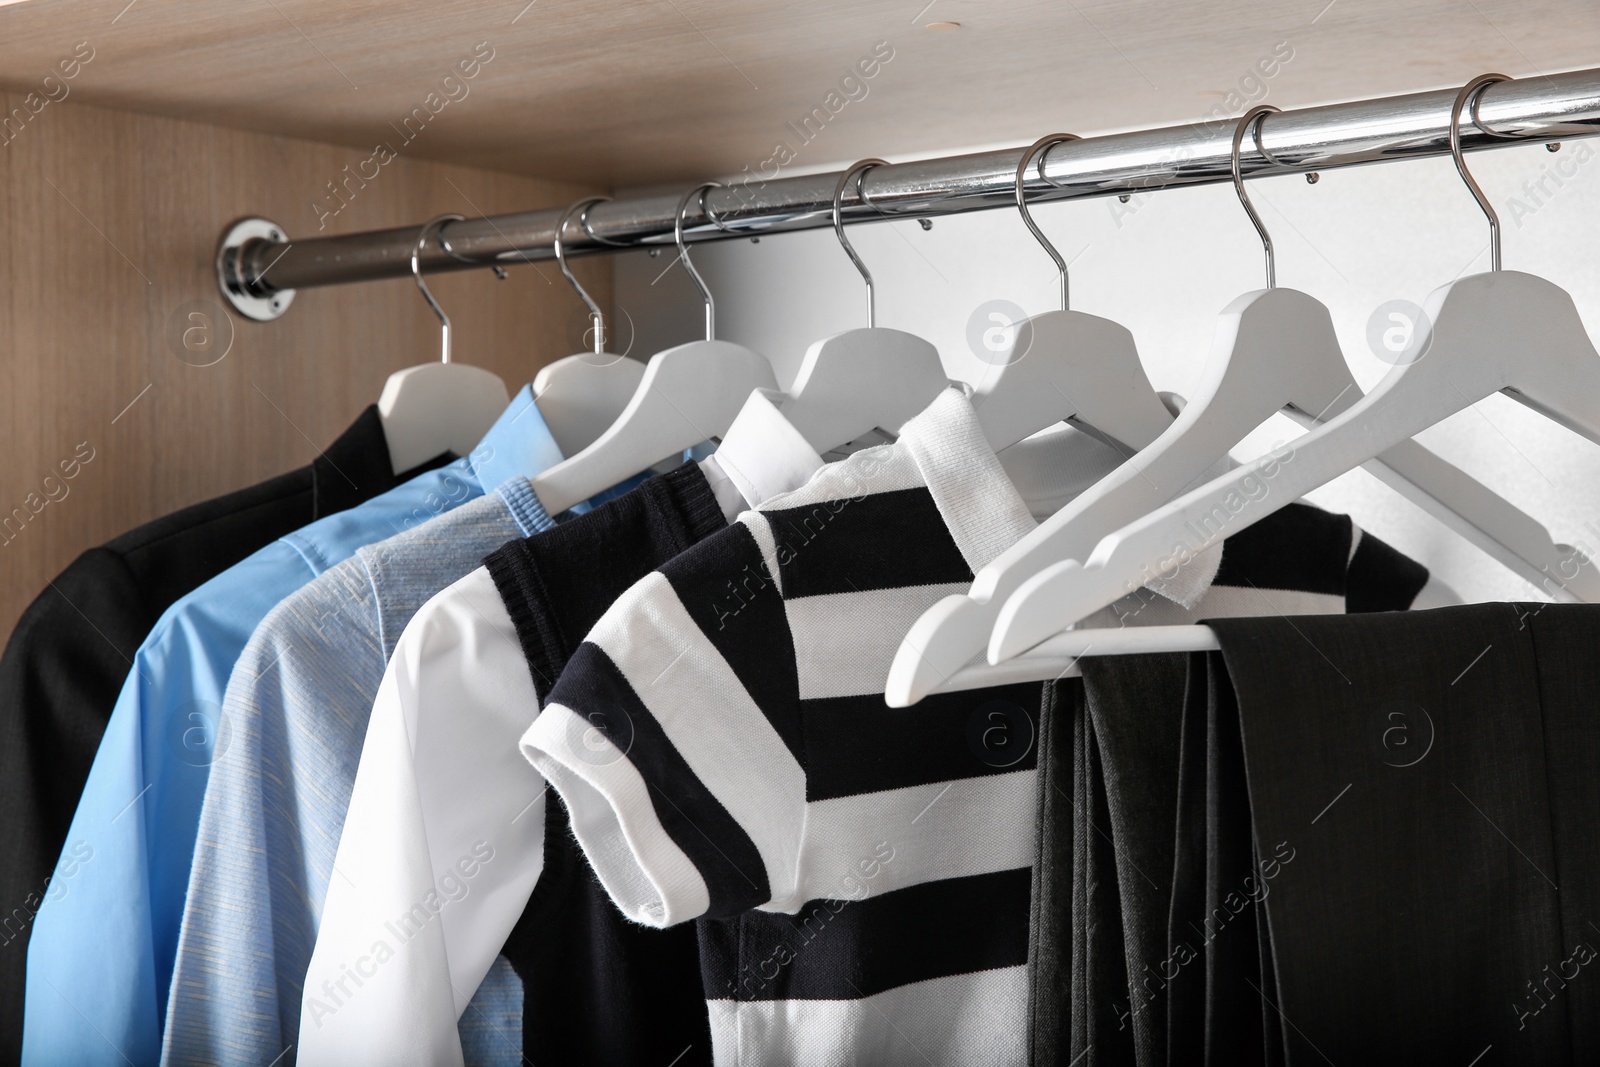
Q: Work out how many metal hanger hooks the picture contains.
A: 7